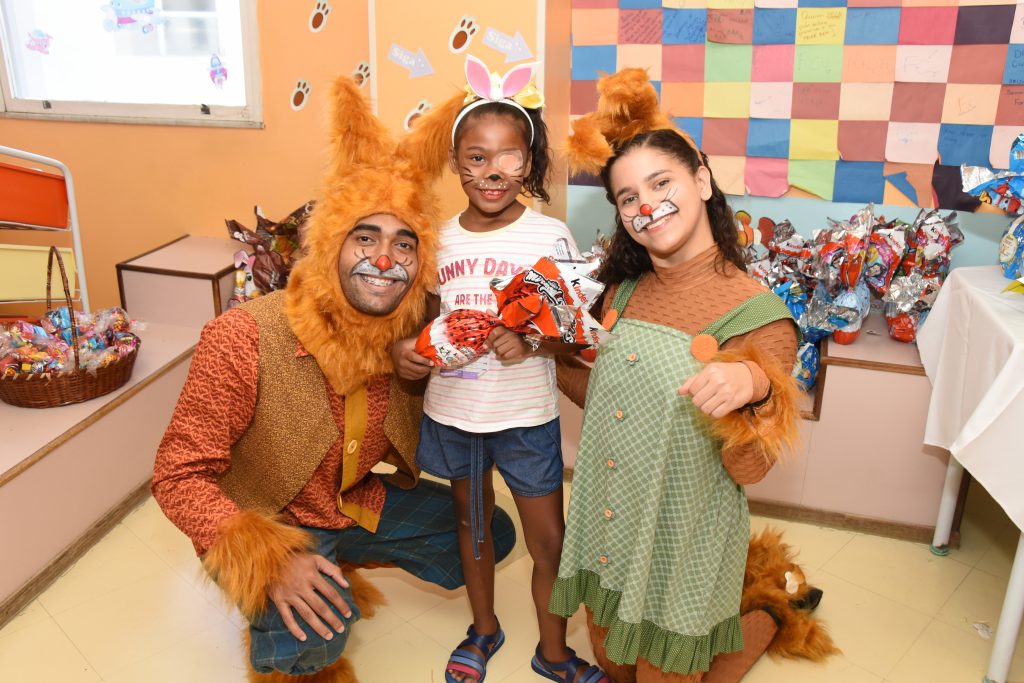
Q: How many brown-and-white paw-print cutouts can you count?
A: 5